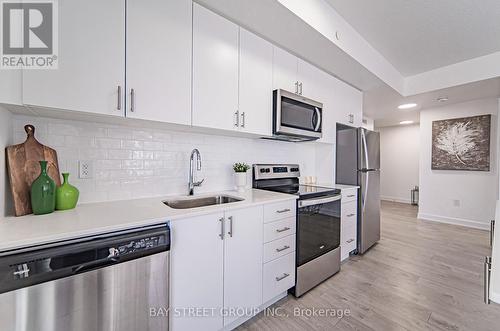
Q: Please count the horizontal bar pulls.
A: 7